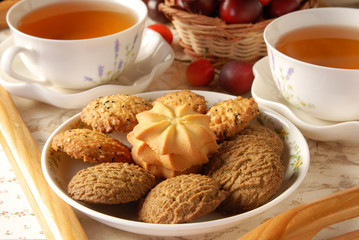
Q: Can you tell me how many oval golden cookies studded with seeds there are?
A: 4